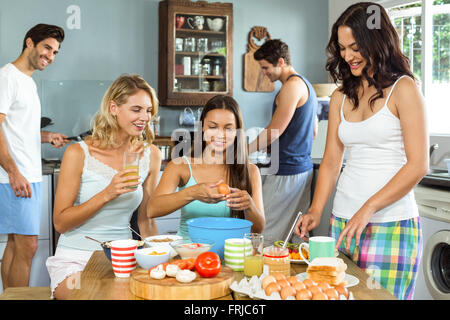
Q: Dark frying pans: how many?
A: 1